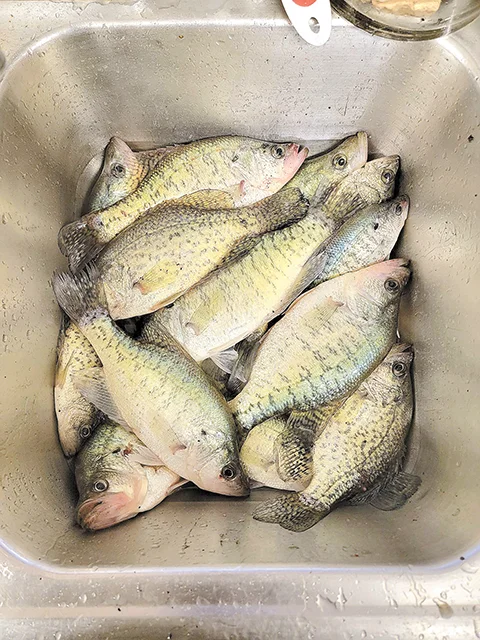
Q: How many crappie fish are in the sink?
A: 13